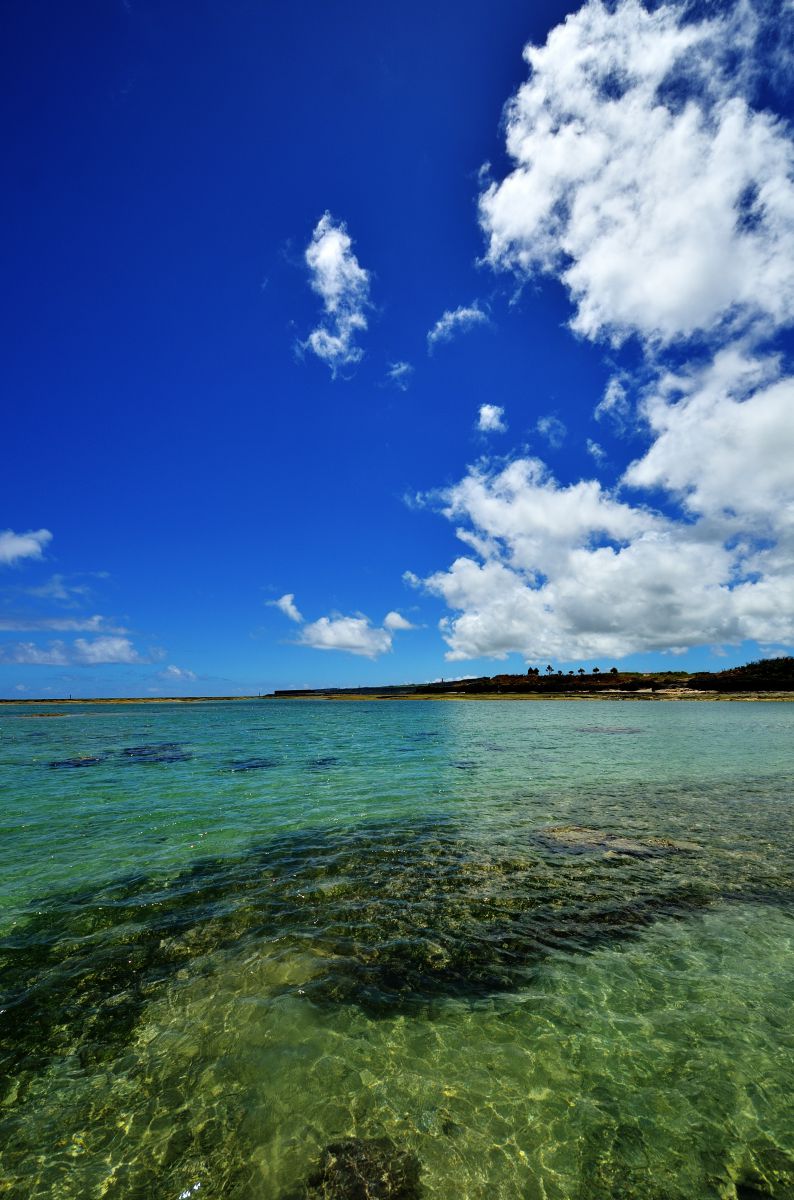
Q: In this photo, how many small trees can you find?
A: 8